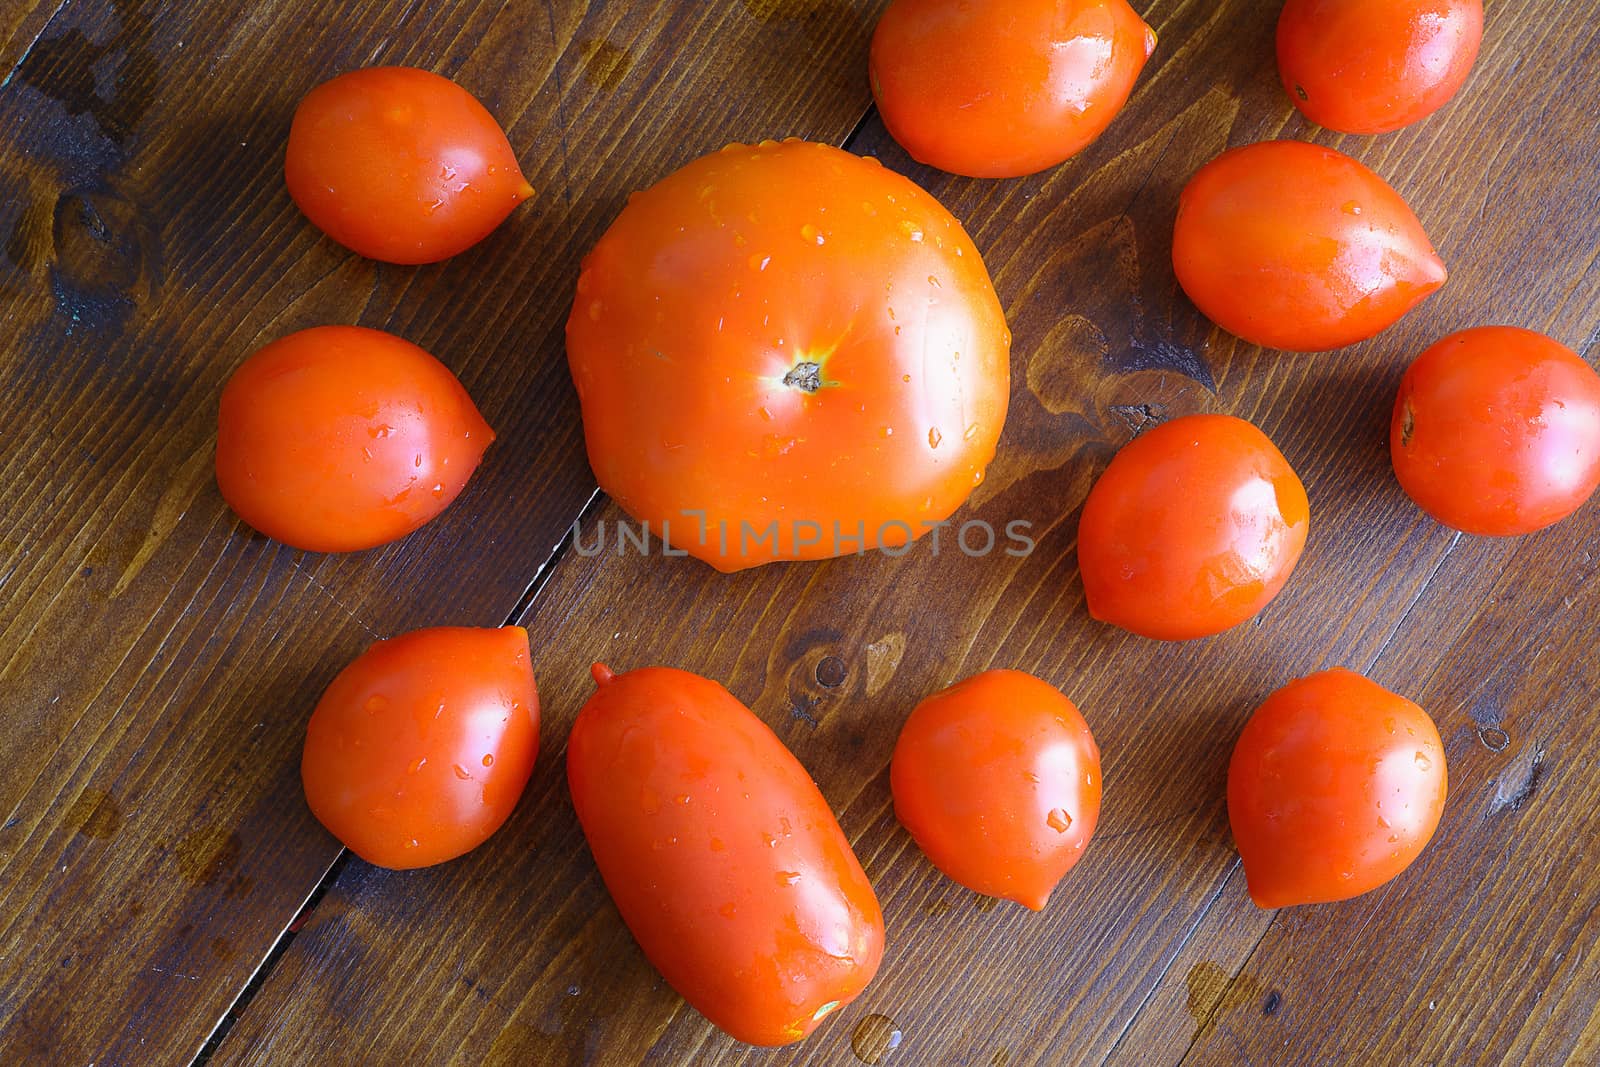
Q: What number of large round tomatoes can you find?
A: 1